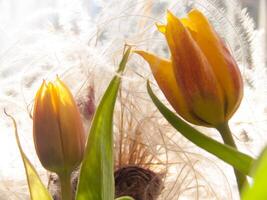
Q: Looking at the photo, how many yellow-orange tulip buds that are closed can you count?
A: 1